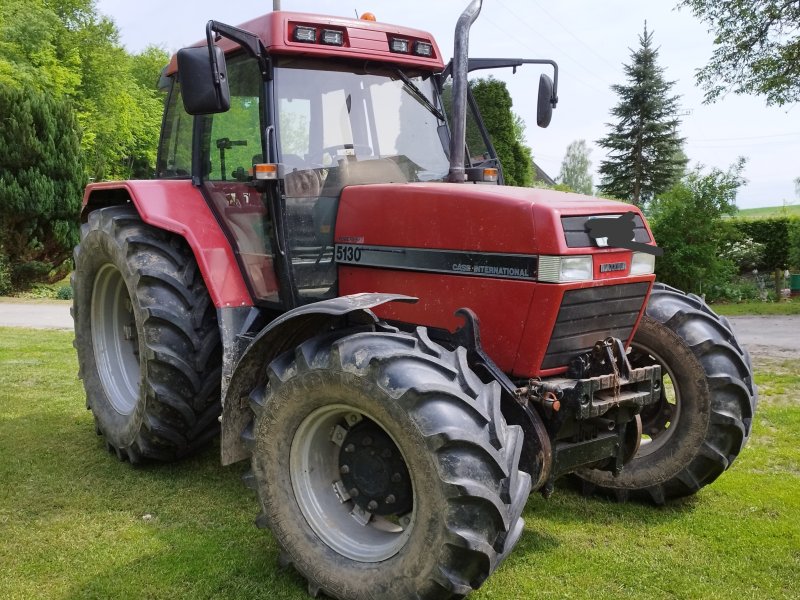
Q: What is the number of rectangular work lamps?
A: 4